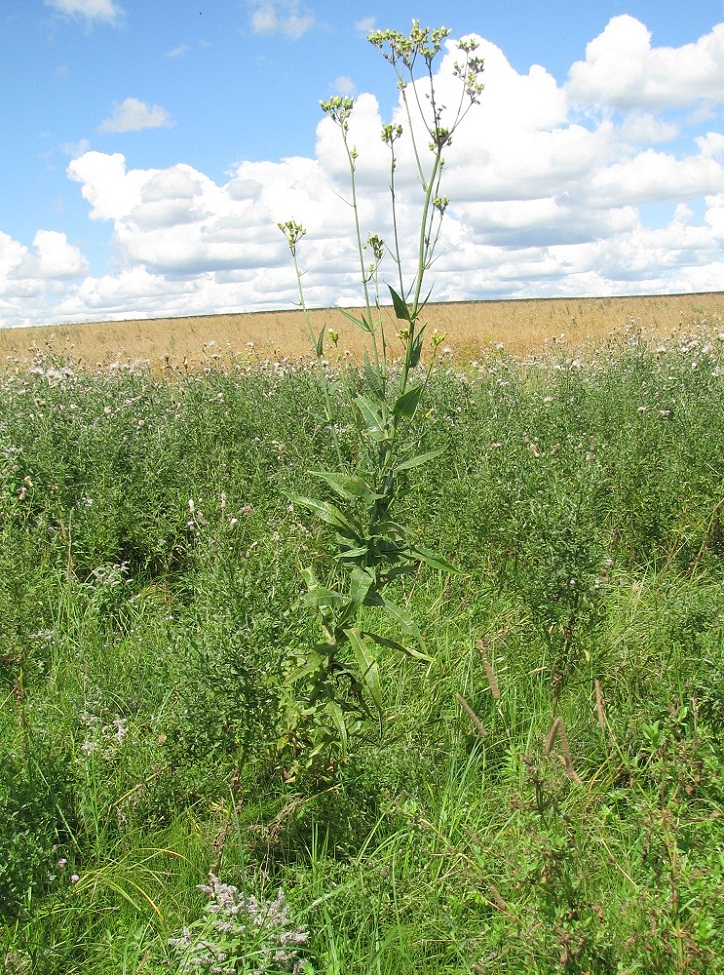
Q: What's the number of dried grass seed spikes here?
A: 5